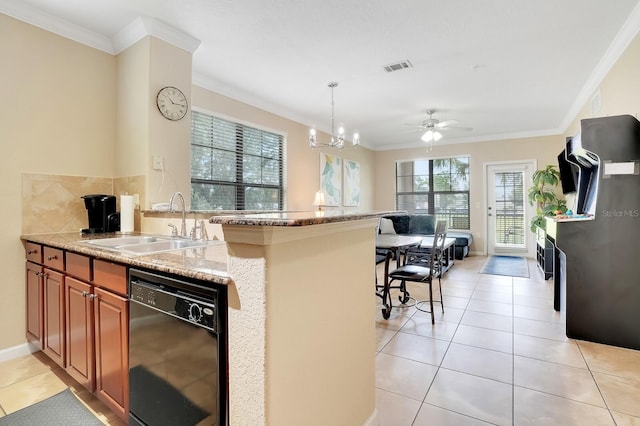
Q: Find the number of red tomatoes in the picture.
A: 0